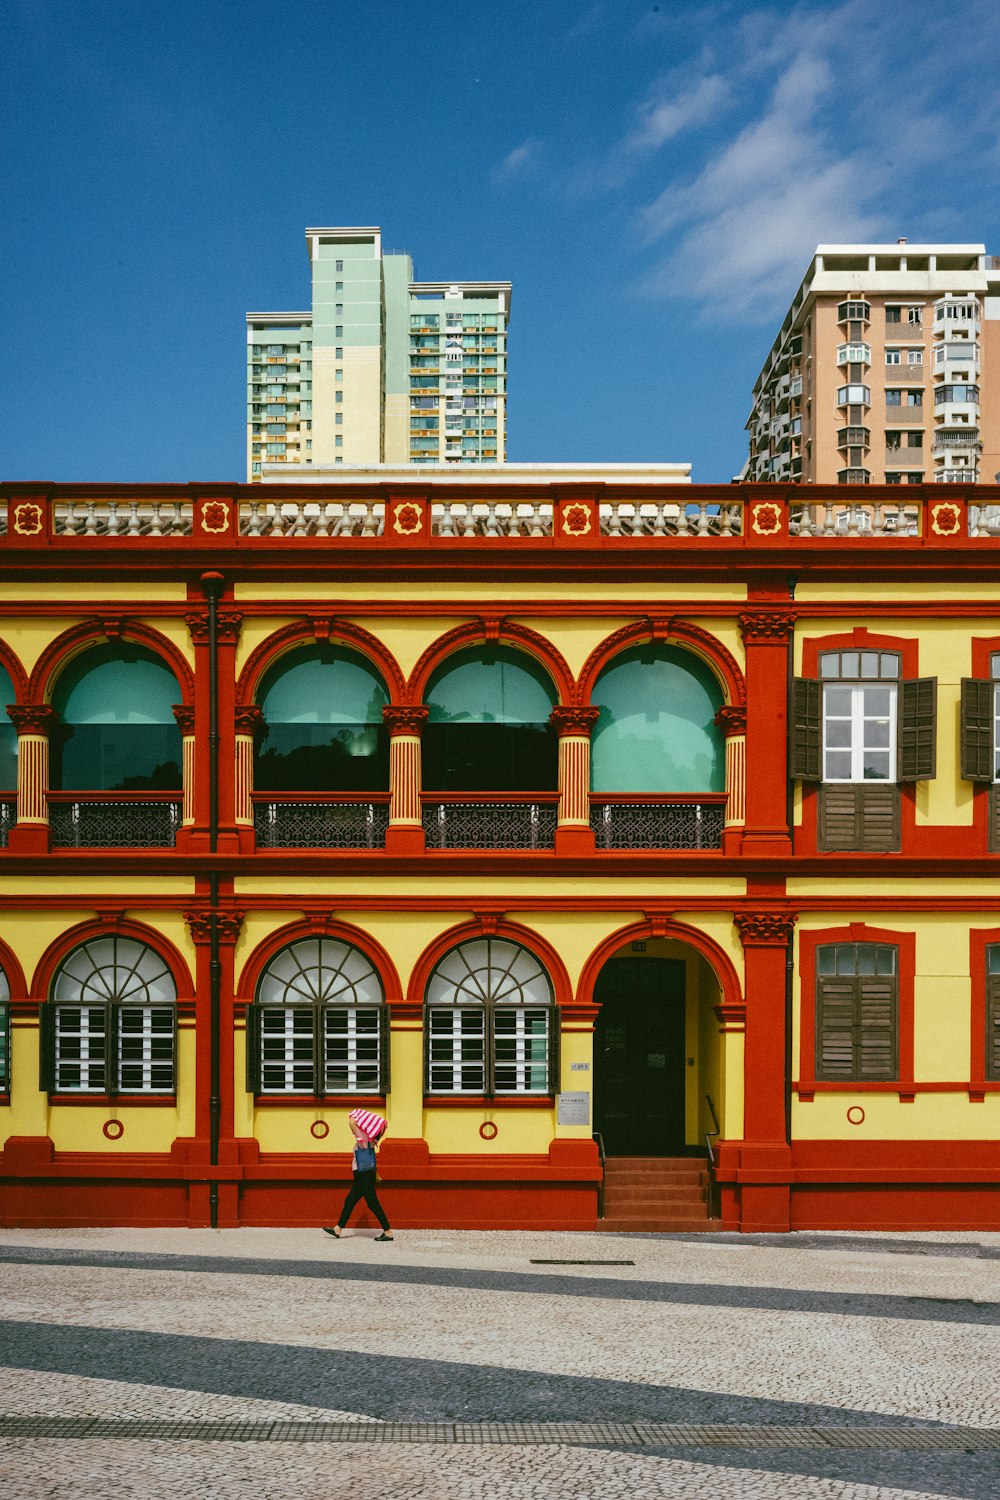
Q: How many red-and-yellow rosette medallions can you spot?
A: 6